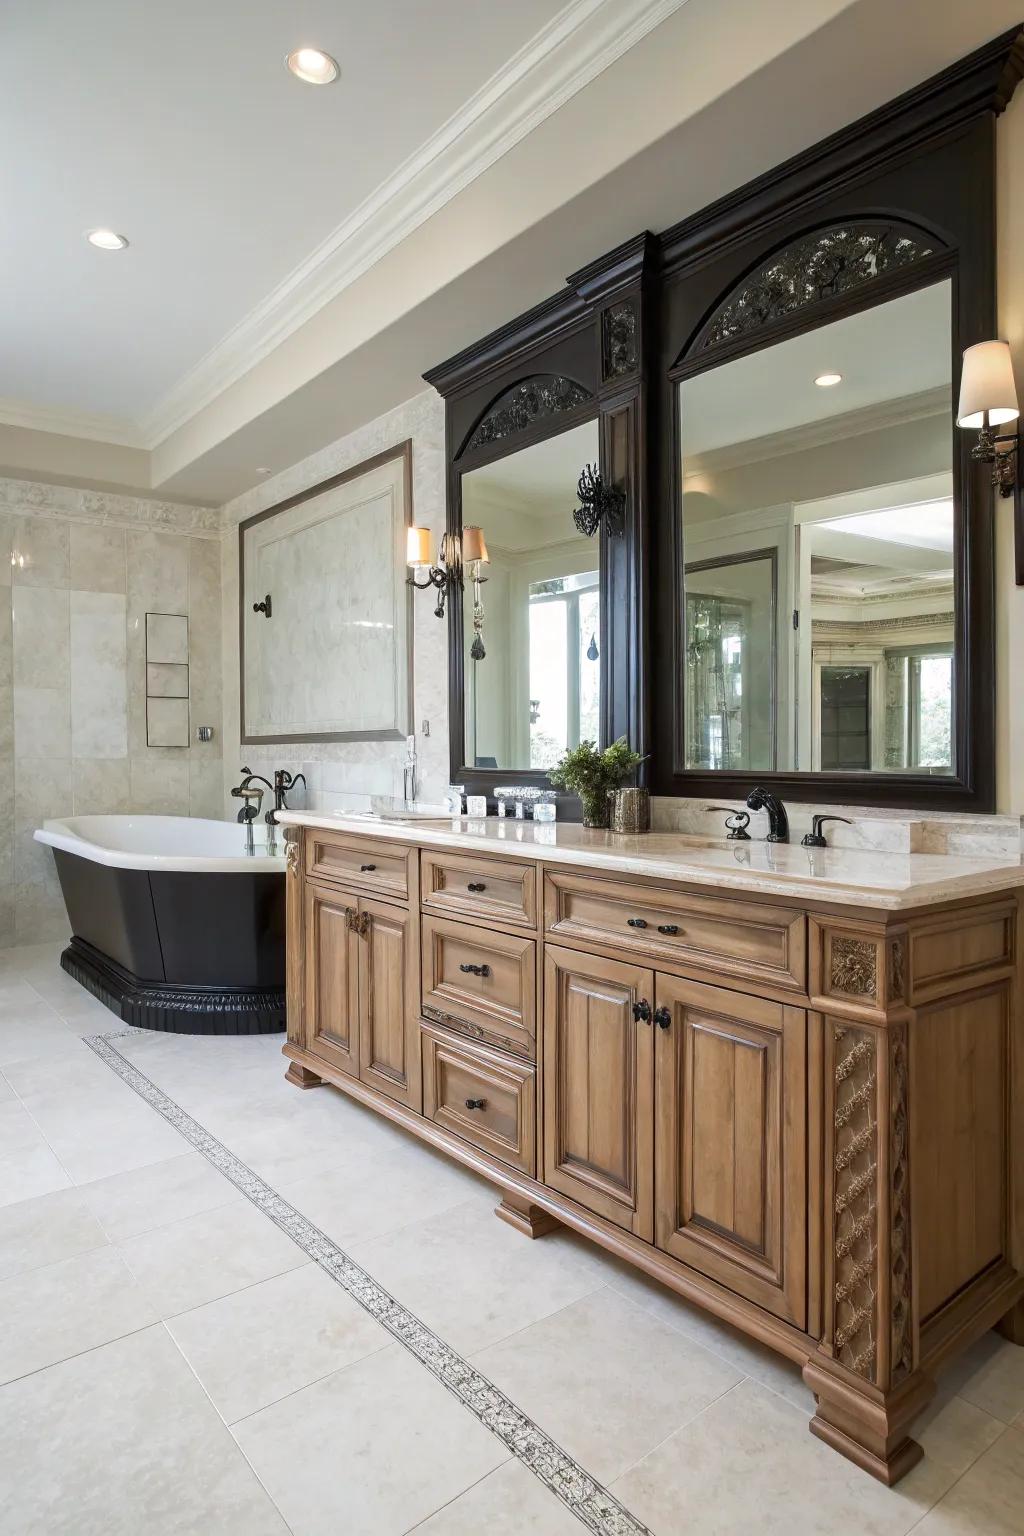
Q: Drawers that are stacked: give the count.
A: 3